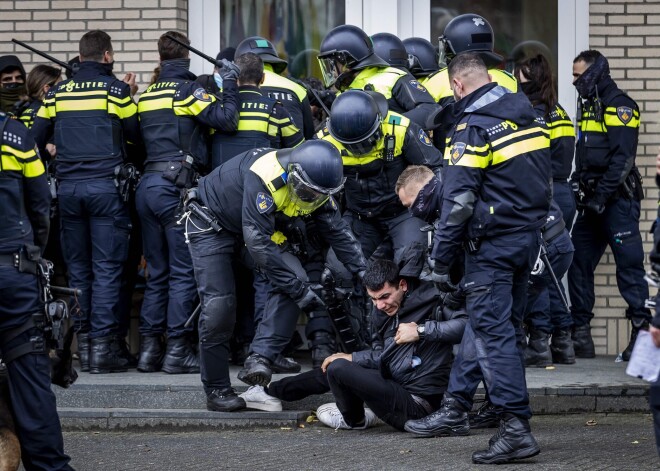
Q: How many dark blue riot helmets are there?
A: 7